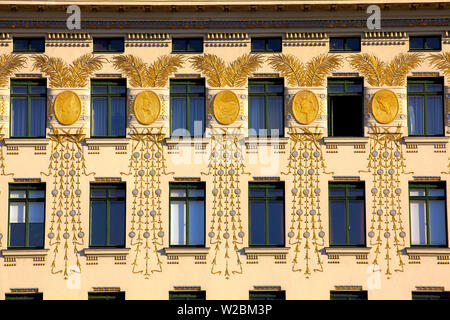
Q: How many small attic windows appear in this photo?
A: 6